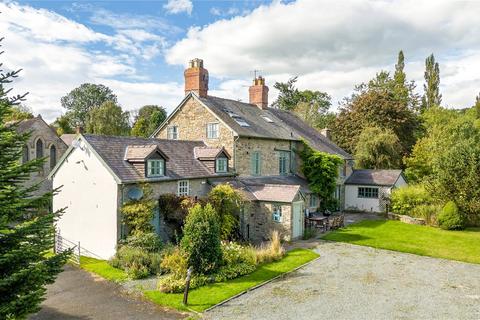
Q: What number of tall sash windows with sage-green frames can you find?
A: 2